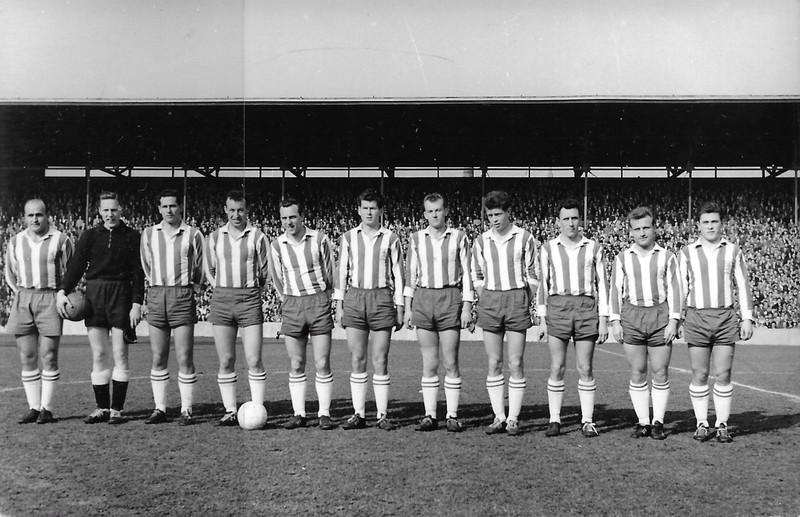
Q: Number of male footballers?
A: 11